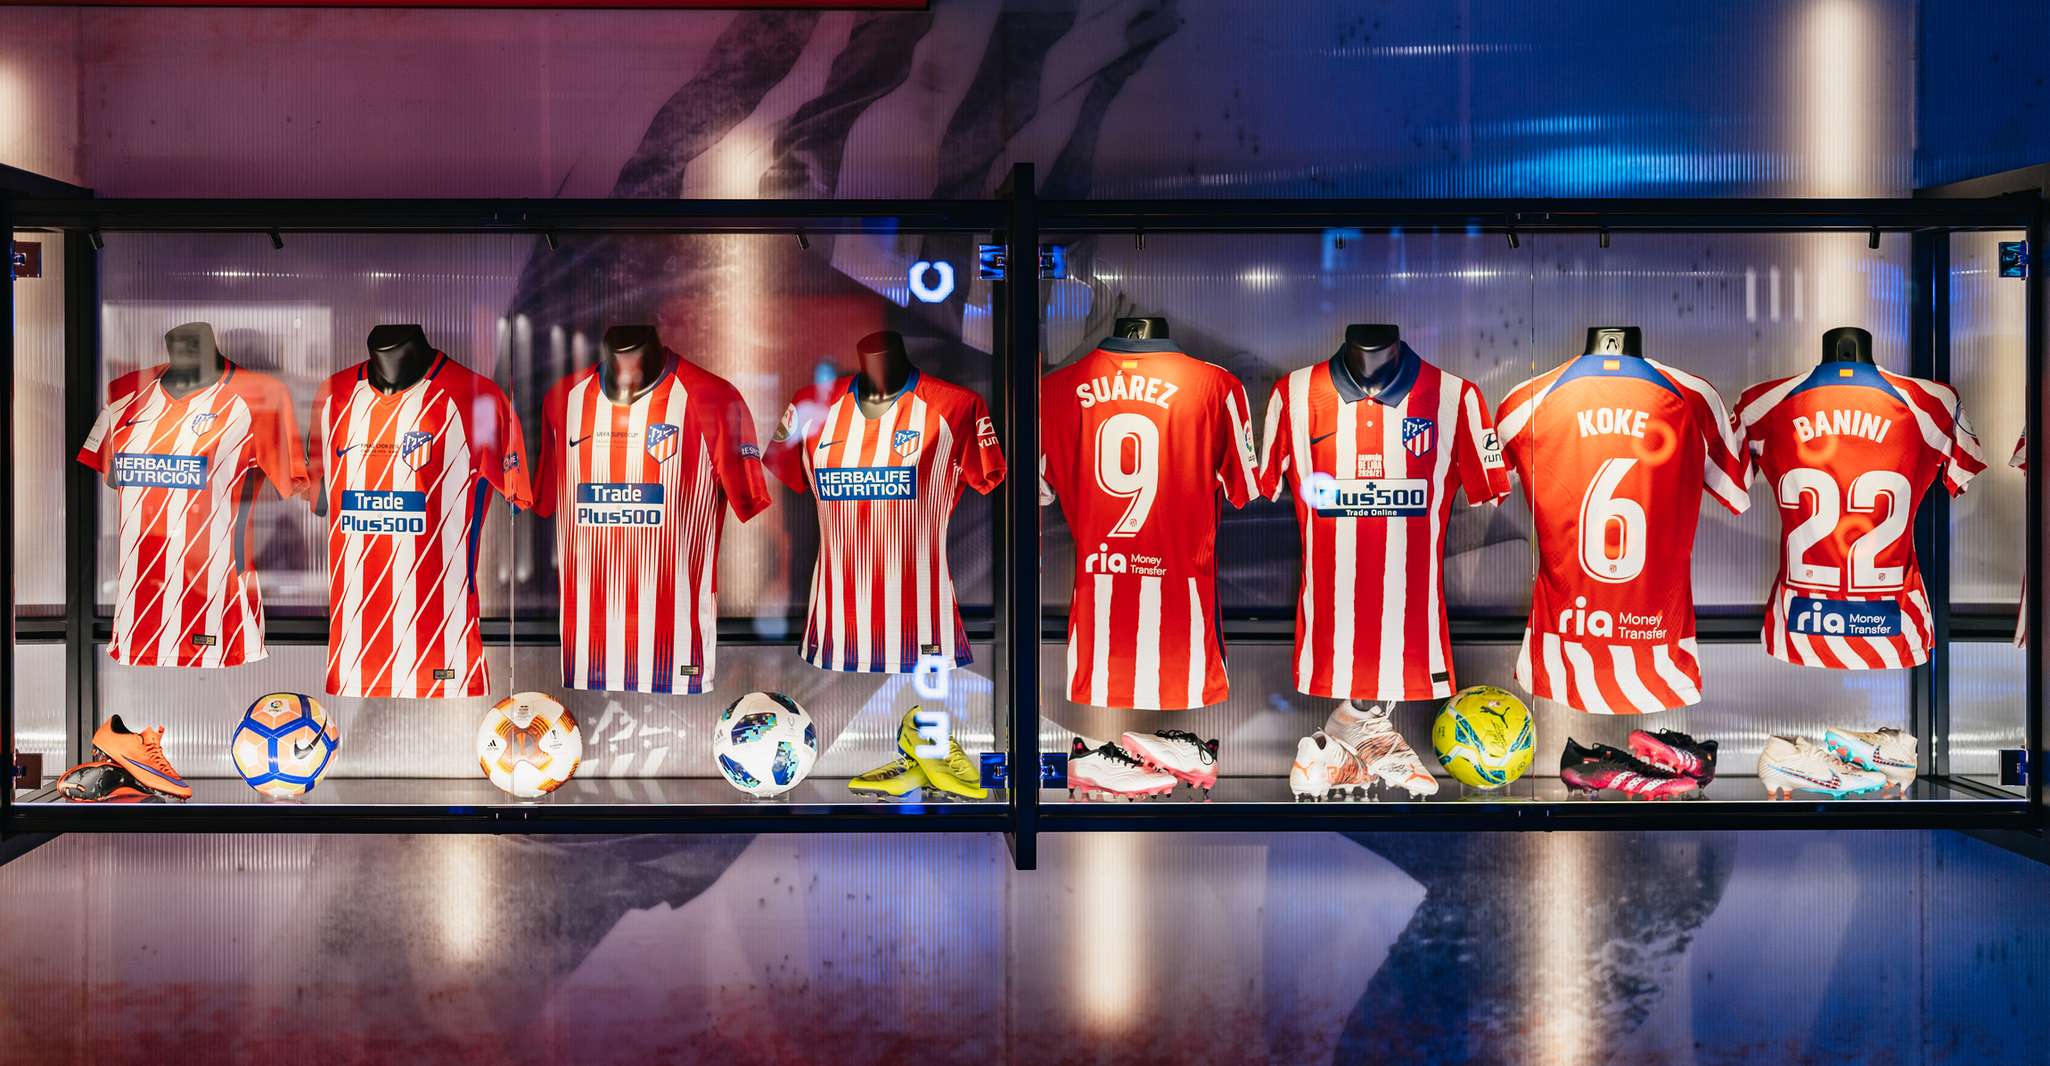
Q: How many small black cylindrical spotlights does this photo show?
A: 9